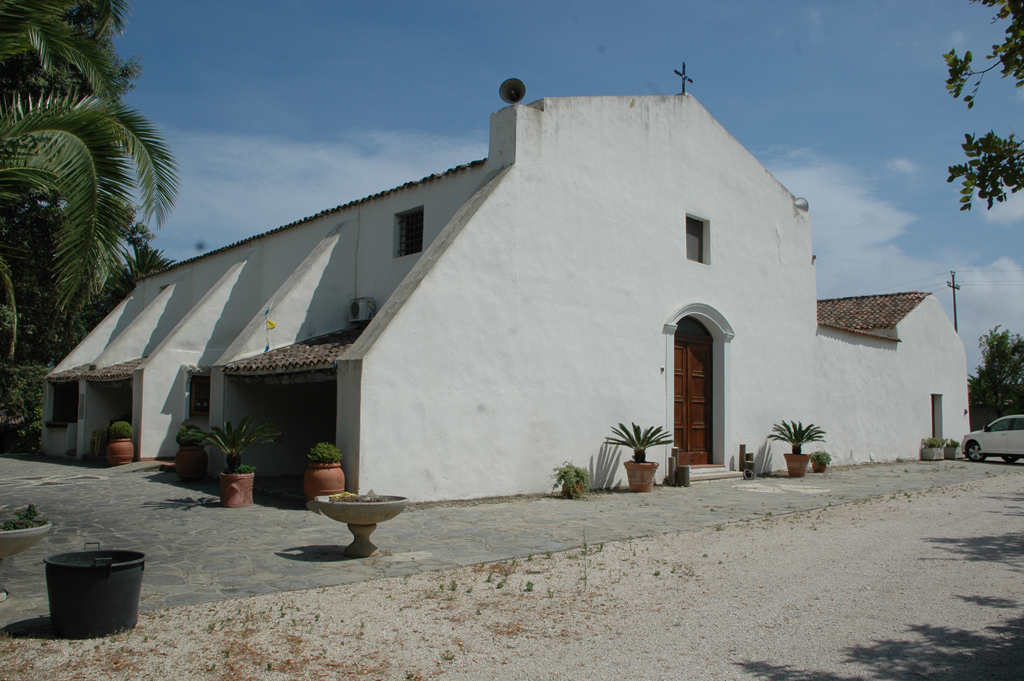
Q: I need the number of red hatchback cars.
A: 0